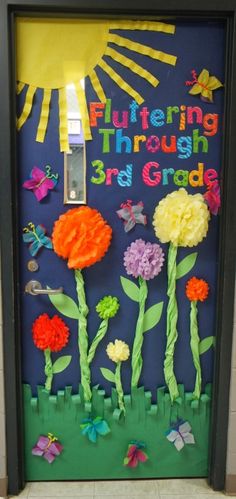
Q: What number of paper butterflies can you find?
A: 9